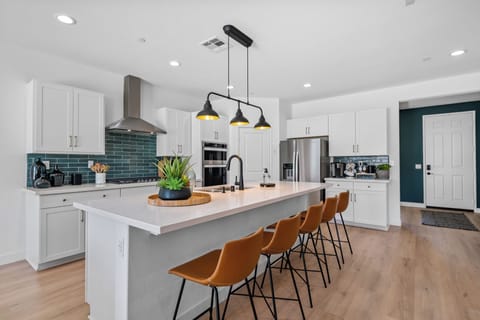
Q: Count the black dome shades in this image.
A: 3